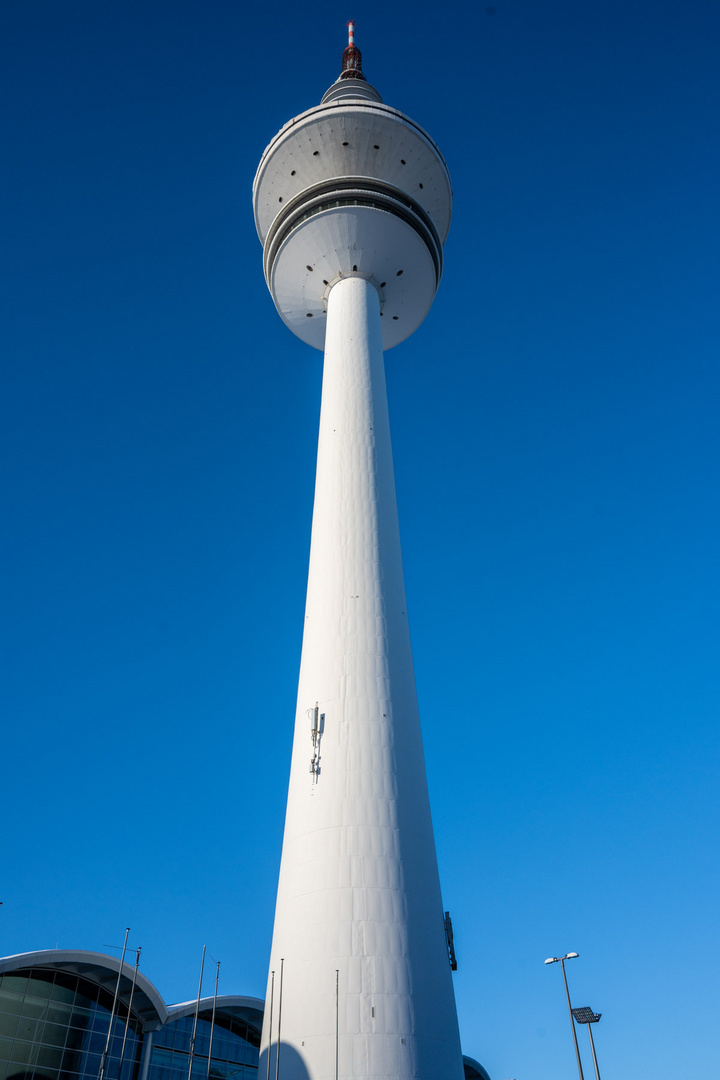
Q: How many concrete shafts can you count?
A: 1